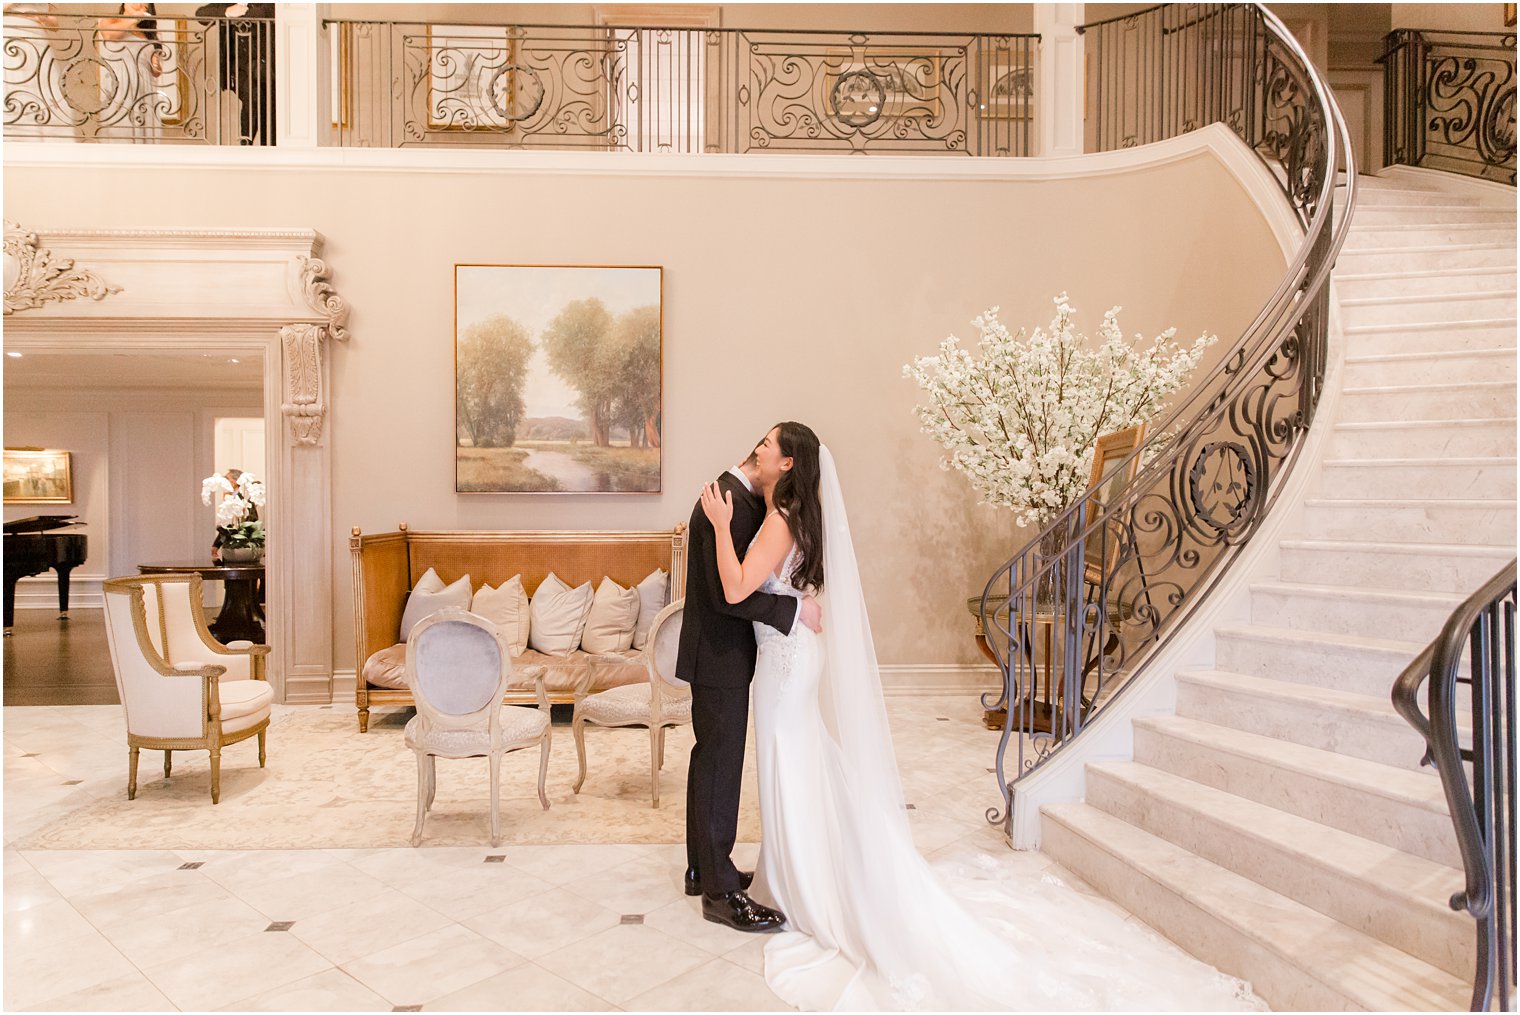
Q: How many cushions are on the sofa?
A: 5